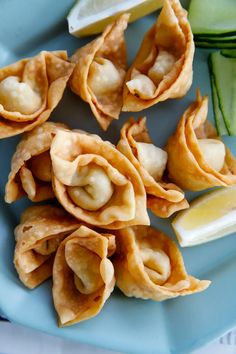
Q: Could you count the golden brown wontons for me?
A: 10